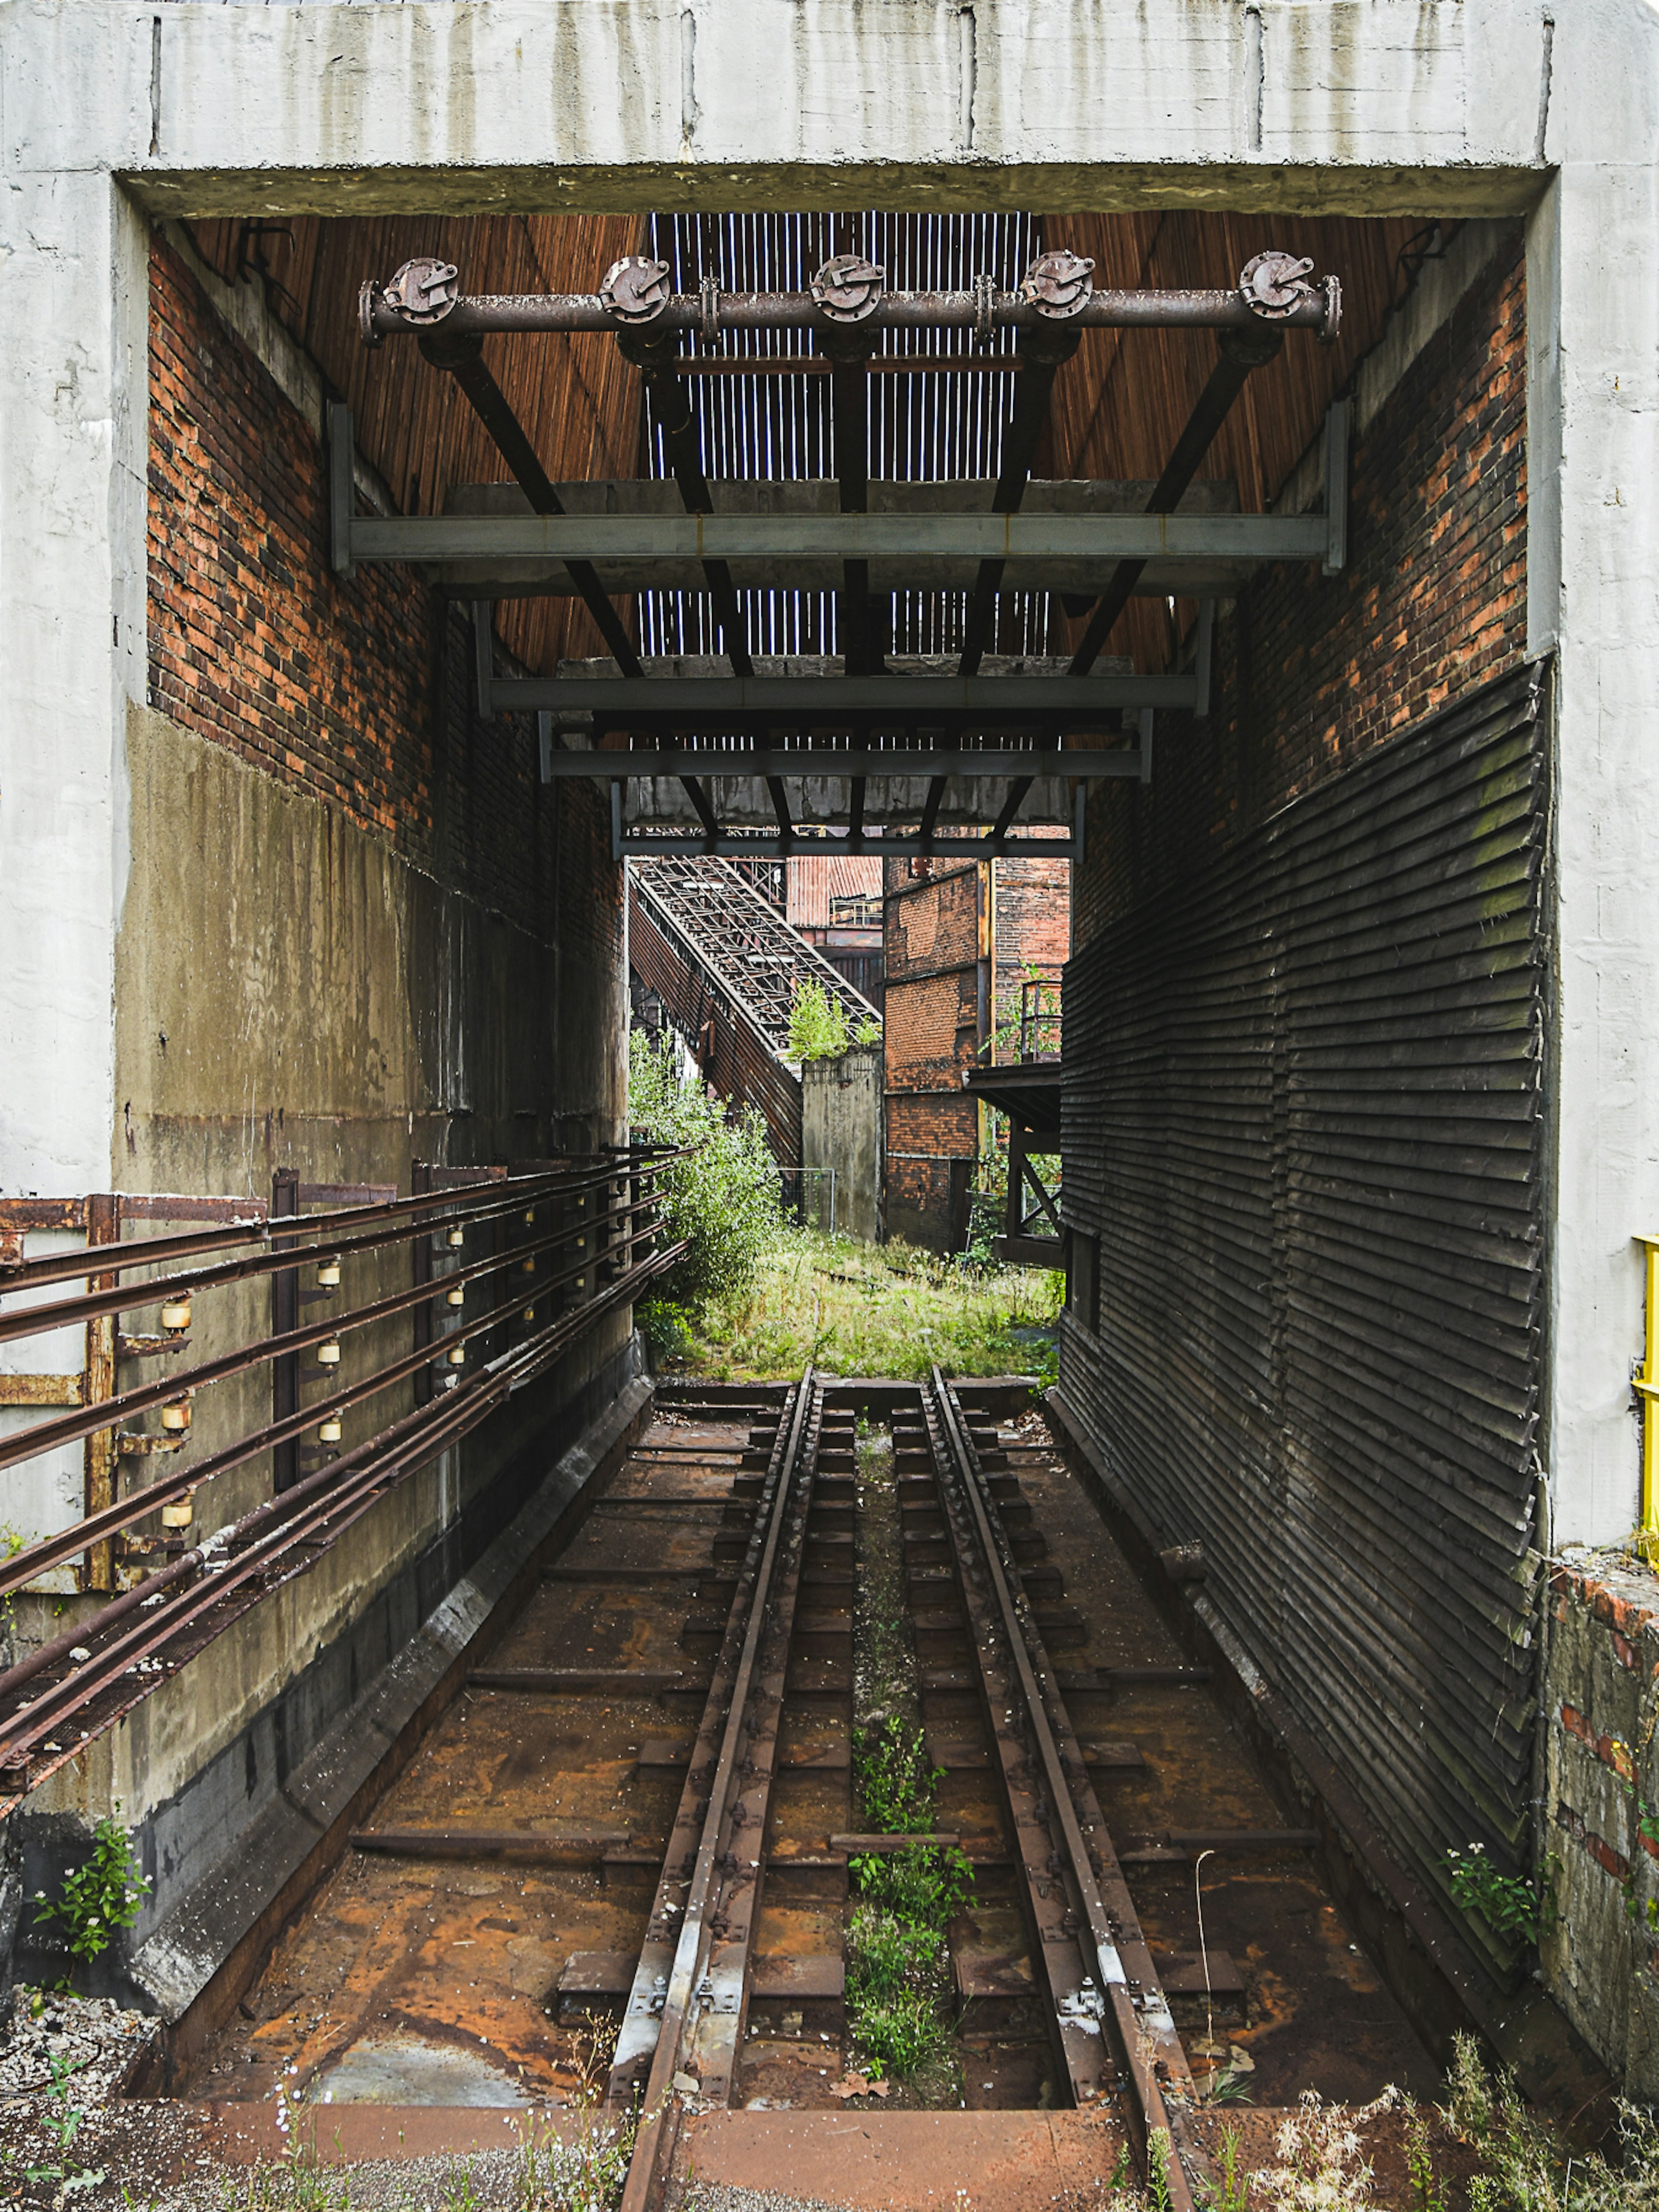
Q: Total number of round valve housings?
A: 5